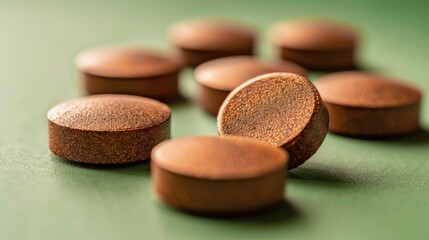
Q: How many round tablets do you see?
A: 8